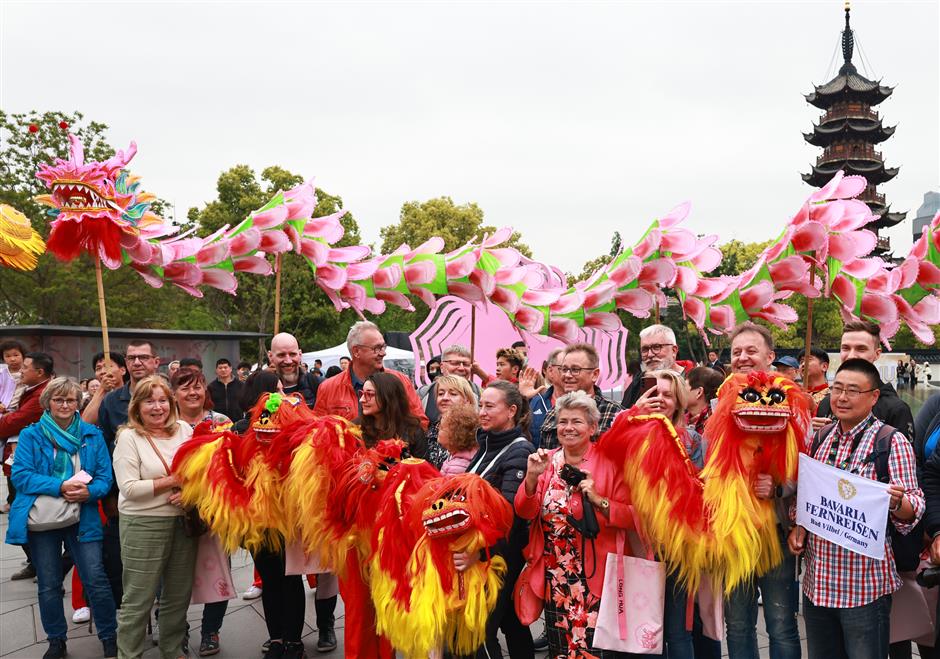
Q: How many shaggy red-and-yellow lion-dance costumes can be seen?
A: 4